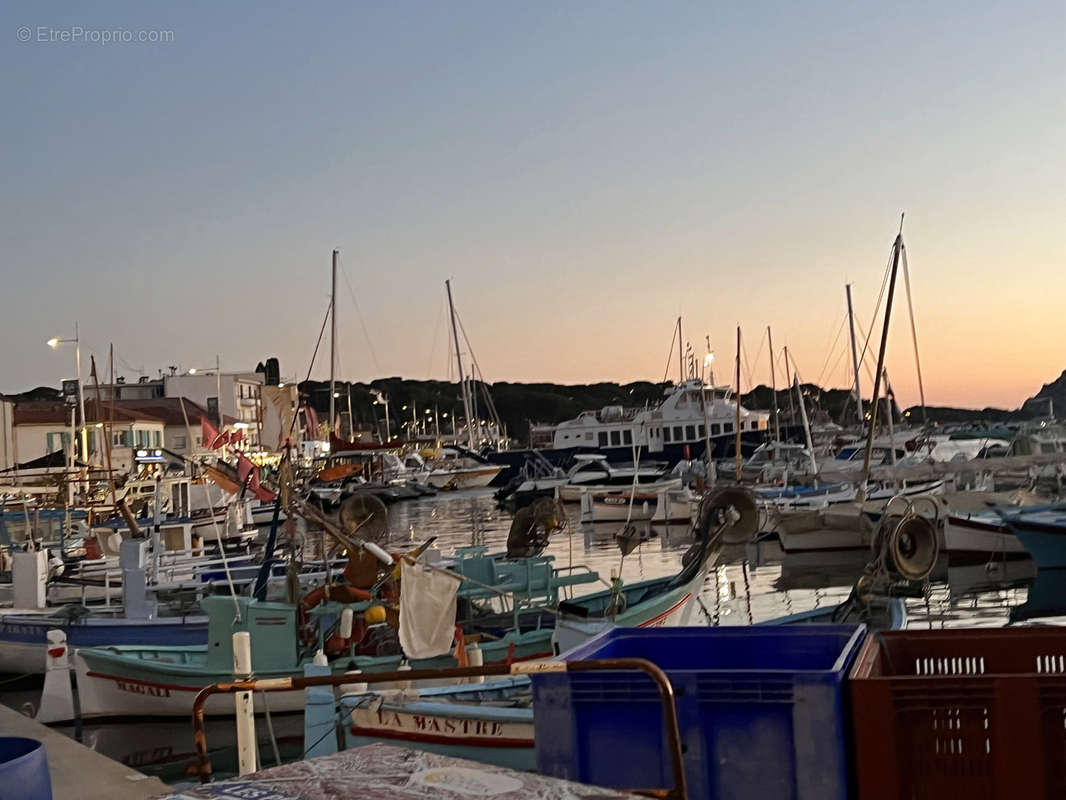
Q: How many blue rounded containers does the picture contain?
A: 1